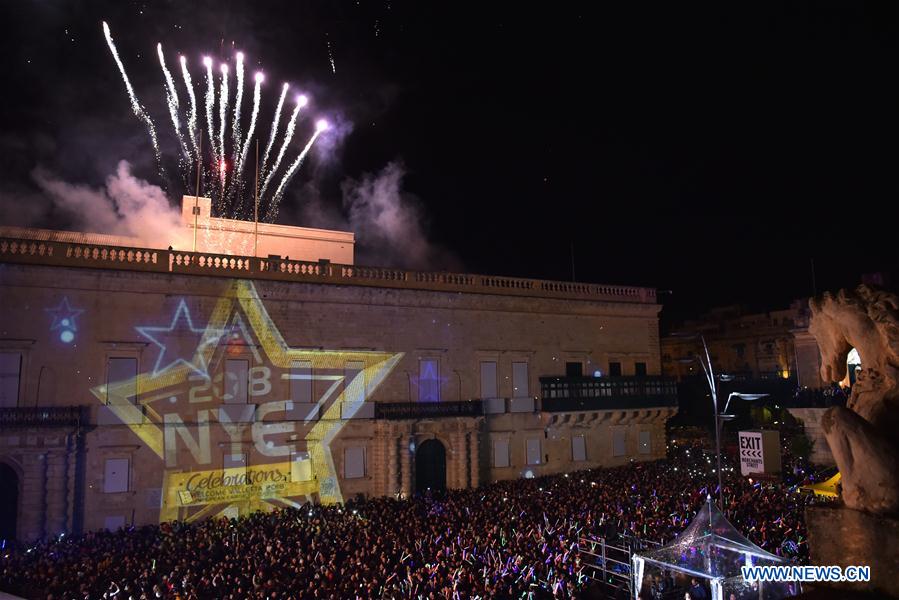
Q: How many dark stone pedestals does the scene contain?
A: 1